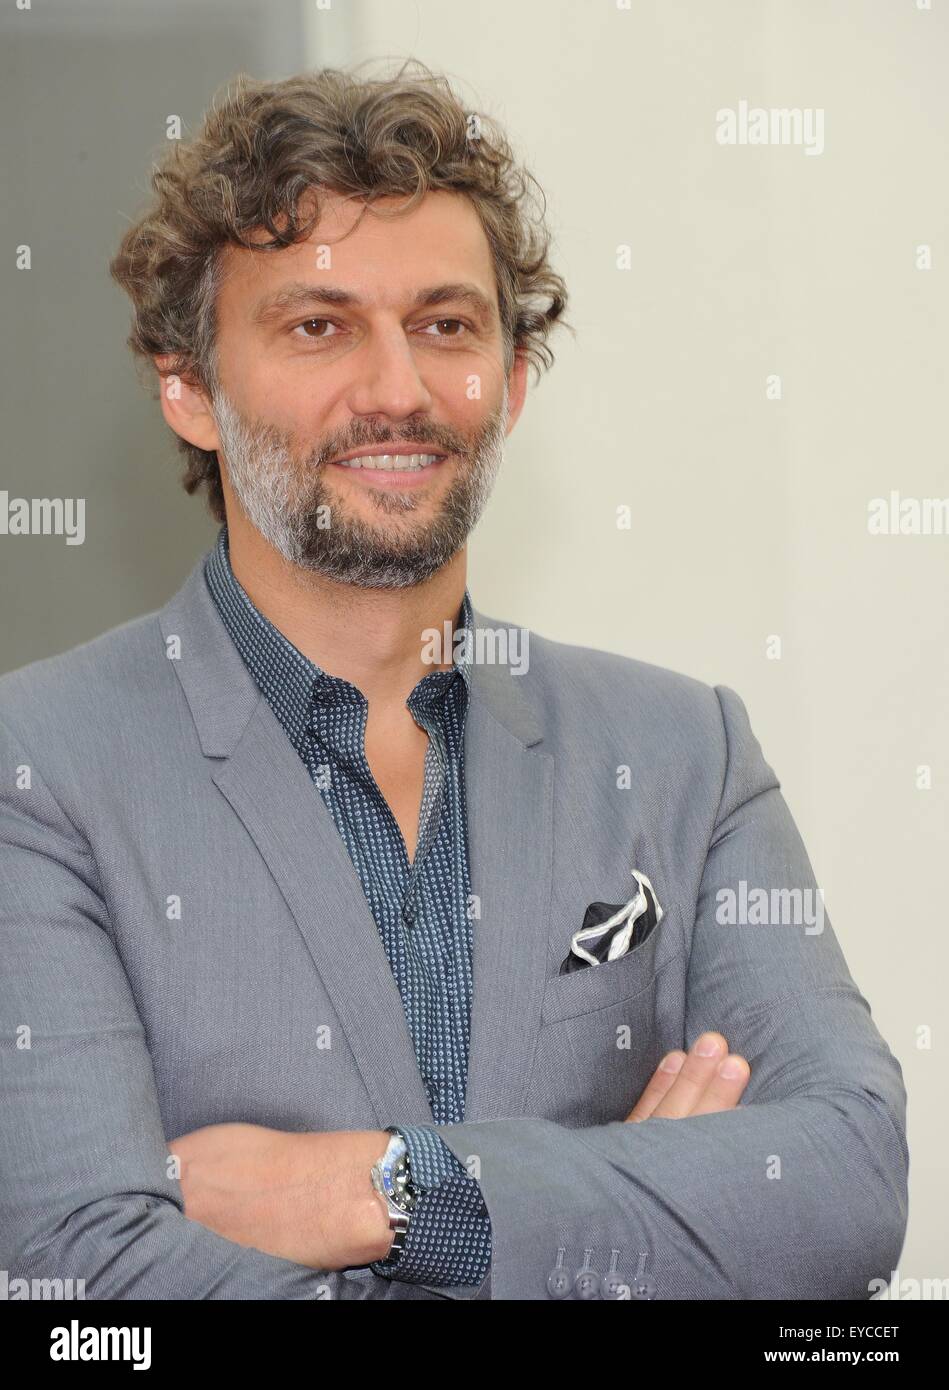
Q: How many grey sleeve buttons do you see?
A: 4